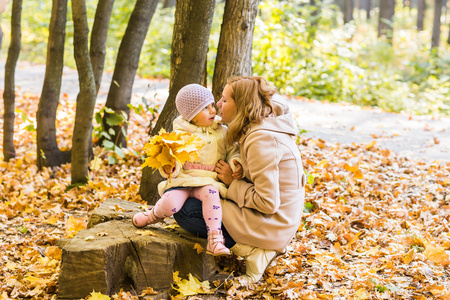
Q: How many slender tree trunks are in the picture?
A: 5